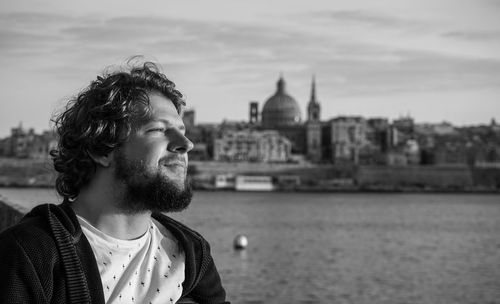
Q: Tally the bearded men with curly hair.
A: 1